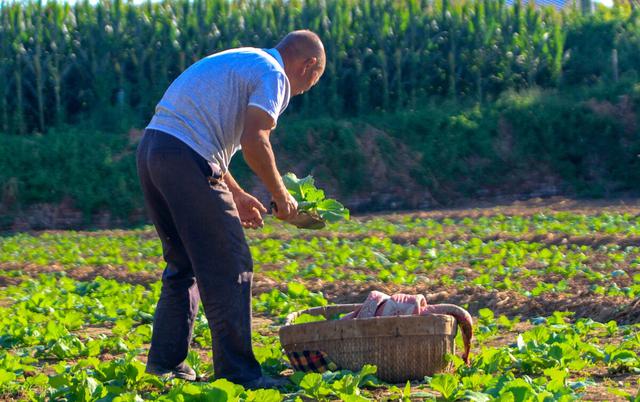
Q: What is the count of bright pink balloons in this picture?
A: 0